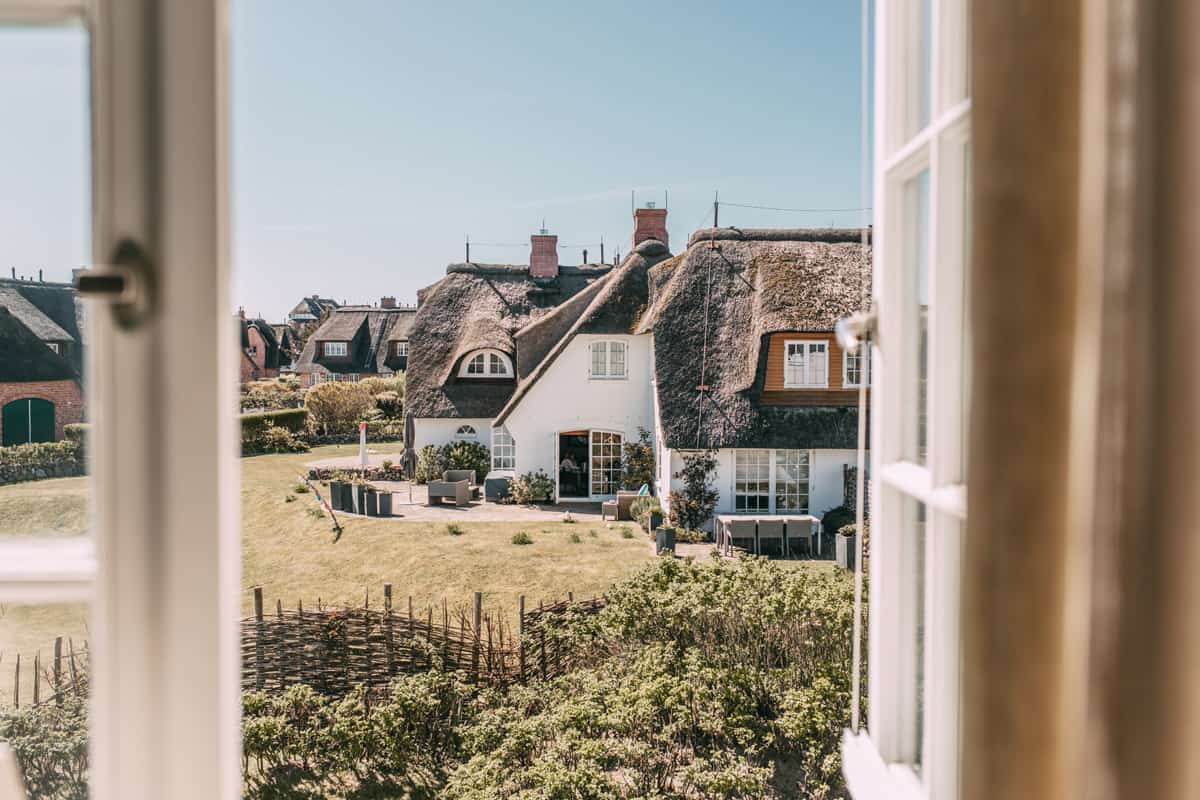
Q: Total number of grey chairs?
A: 5